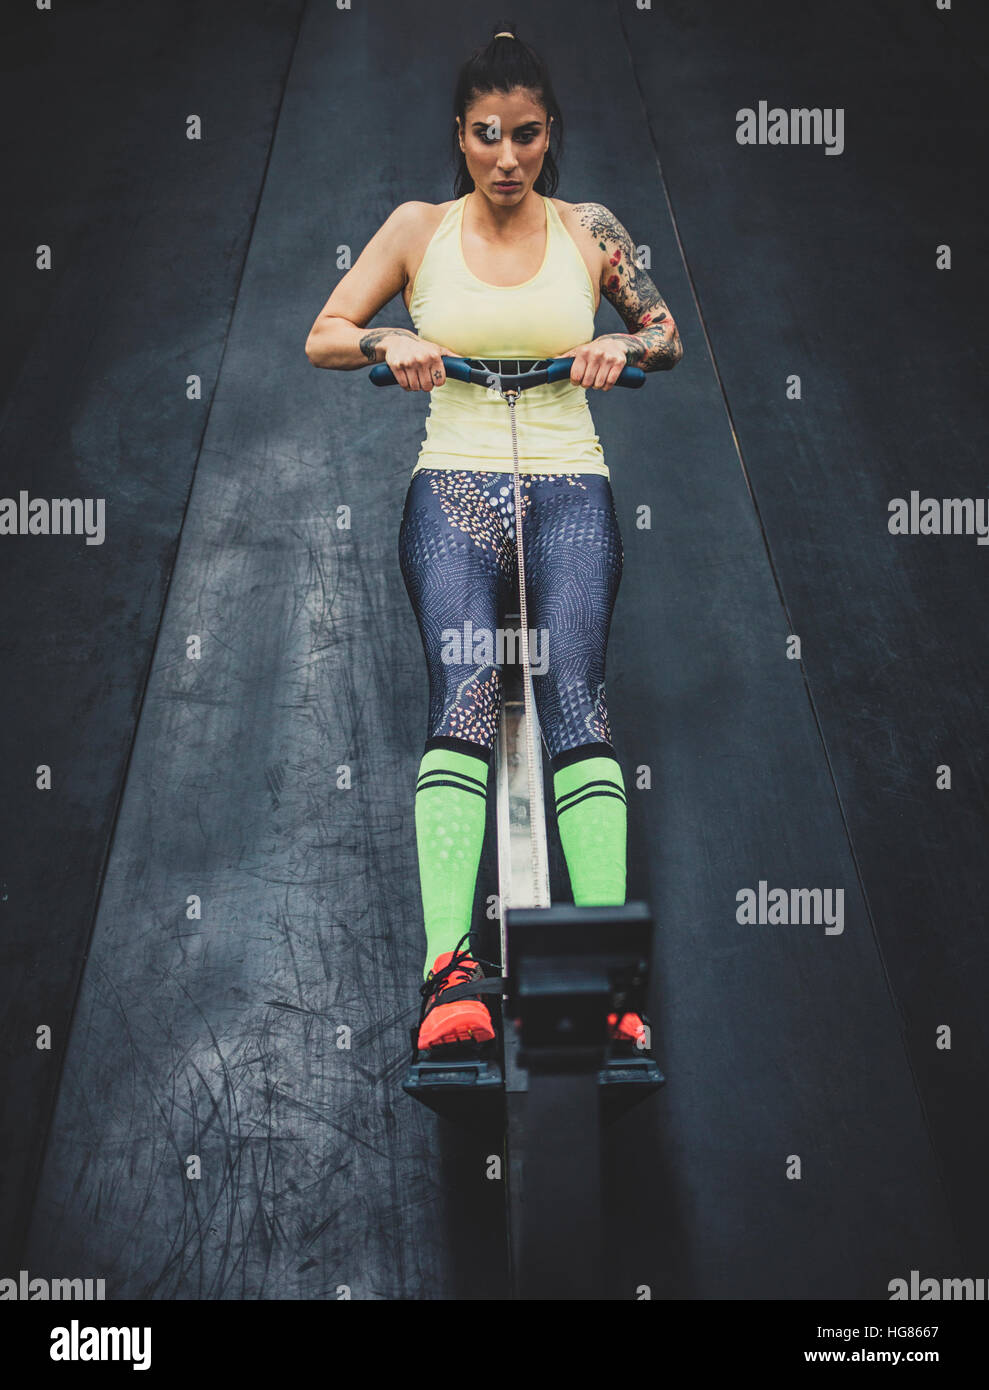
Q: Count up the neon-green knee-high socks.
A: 2